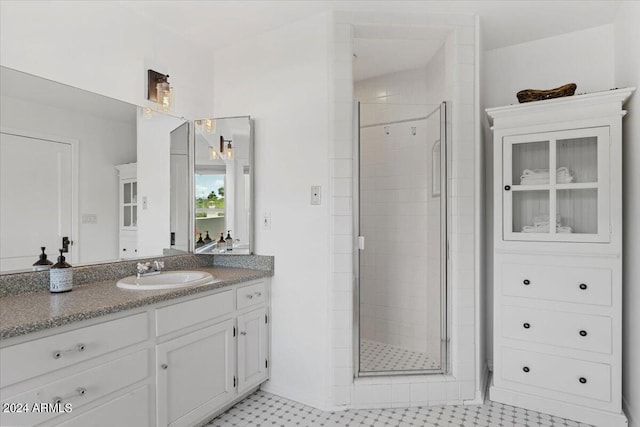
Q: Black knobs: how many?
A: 7